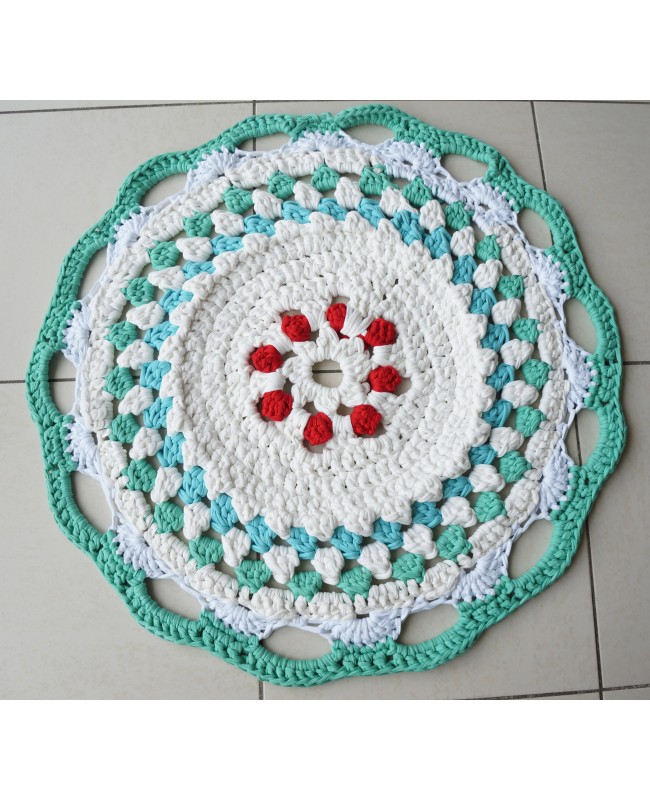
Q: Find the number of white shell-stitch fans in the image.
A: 14